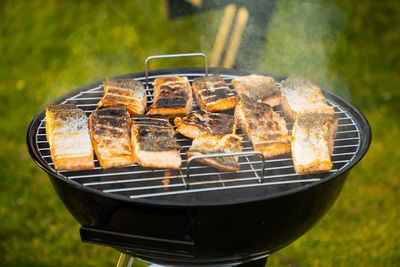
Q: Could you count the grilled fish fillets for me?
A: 12